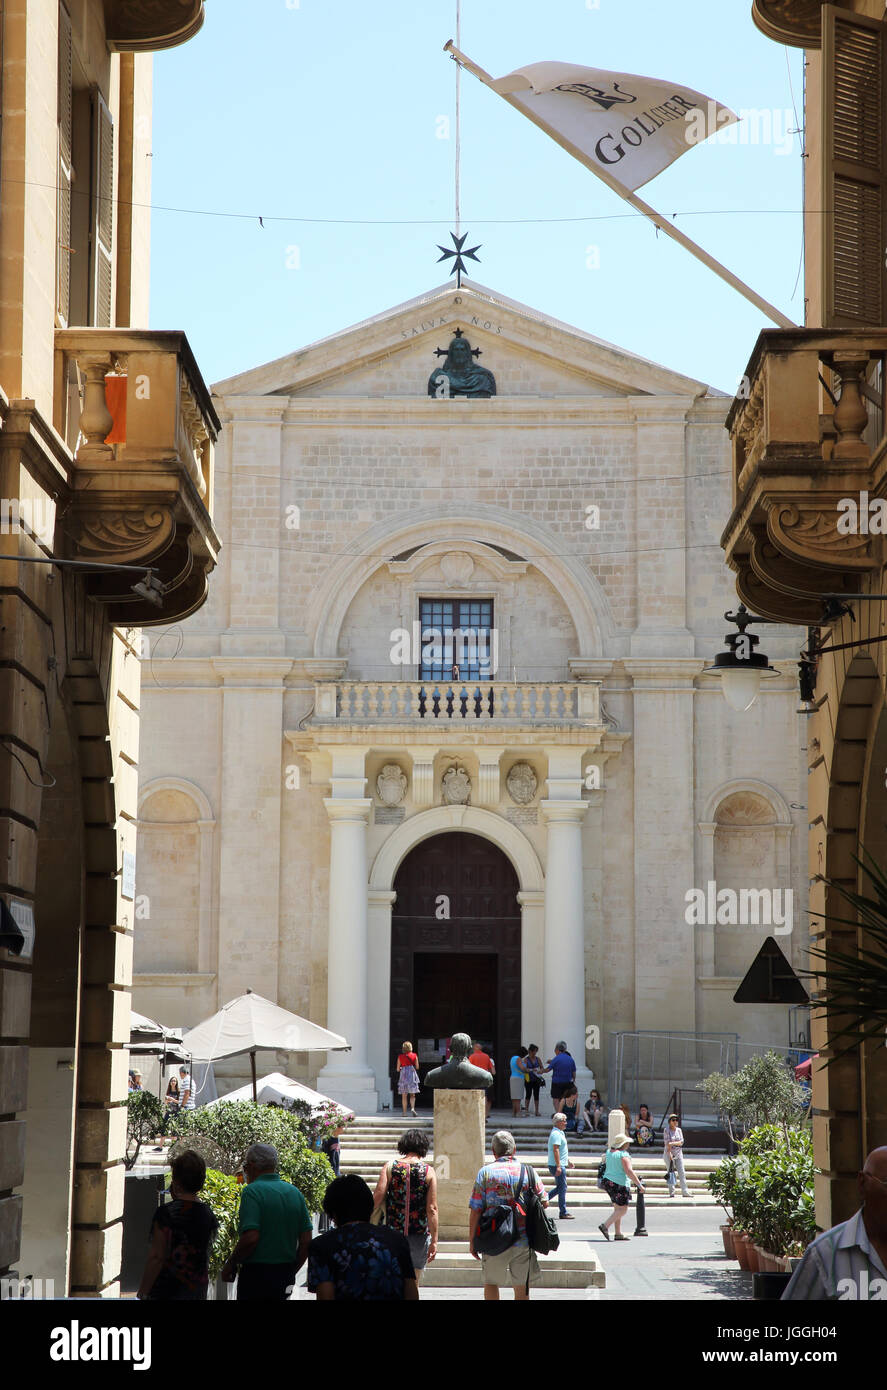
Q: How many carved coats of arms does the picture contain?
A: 3